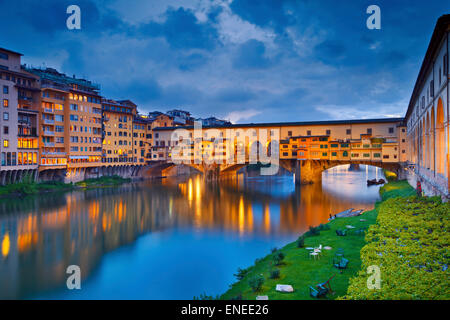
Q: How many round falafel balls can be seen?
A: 0